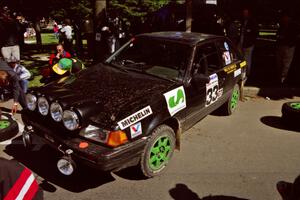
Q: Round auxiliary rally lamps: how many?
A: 6